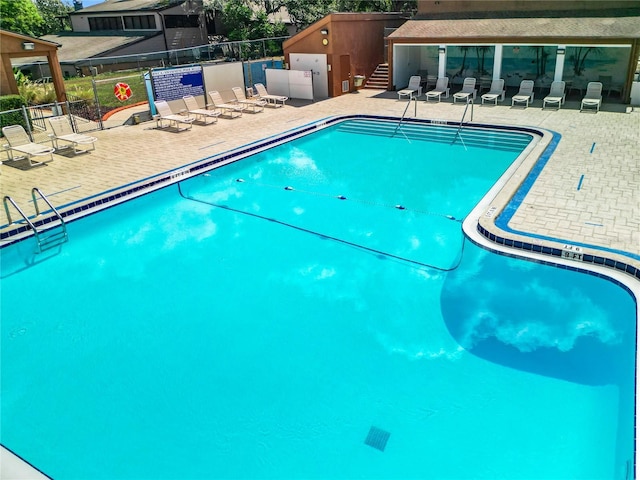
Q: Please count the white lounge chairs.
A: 14